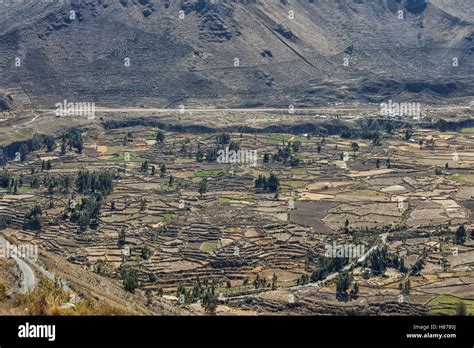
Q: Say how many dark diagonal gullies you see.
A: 1